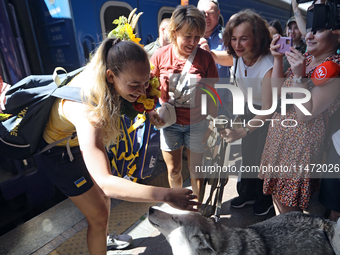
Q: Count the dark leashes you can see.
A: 1